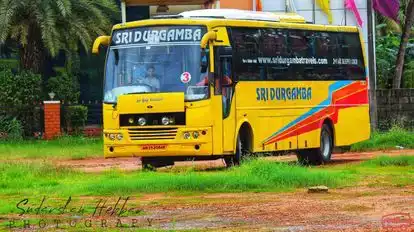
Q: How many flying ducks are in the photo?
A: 0